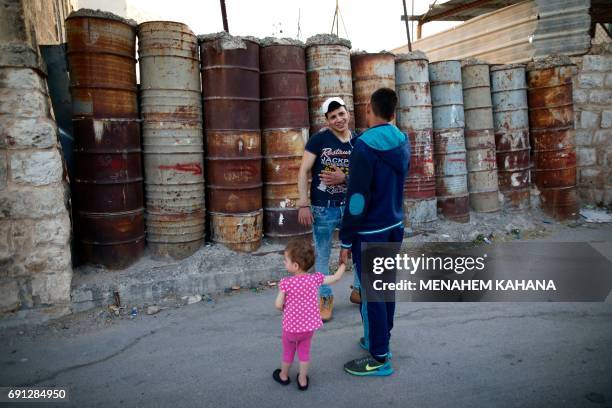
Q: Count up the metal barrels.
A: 11